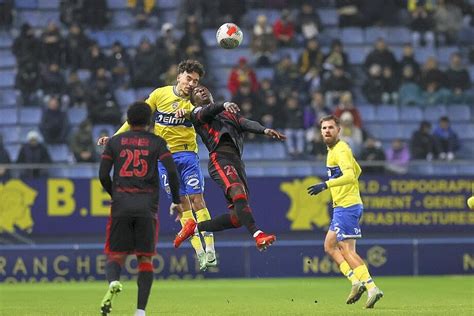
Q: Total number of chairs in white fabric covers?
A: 0